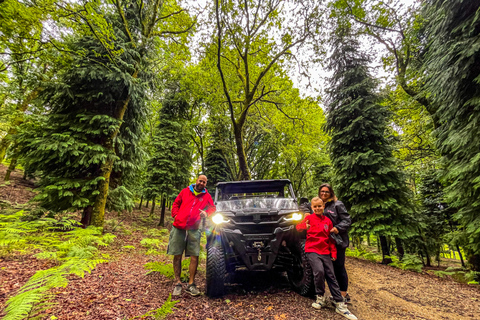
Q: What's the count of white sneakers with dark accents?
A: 2